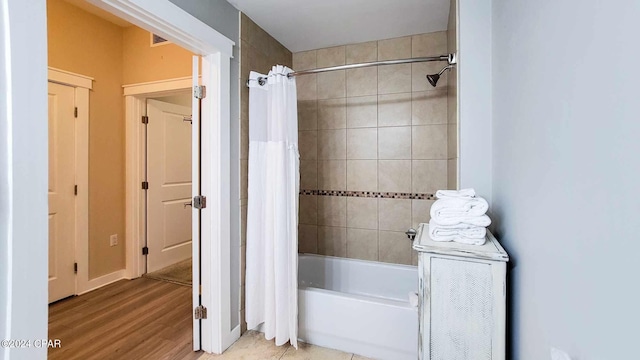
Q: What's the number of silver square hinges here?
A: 3